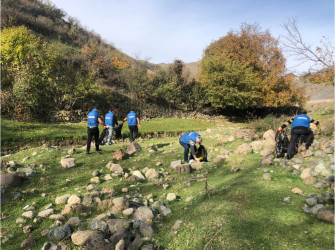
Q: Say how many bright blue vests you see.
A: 5